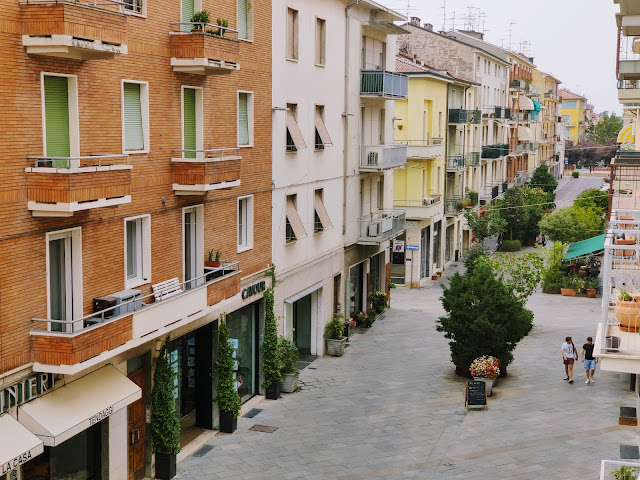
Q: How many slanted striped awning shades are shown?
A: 4